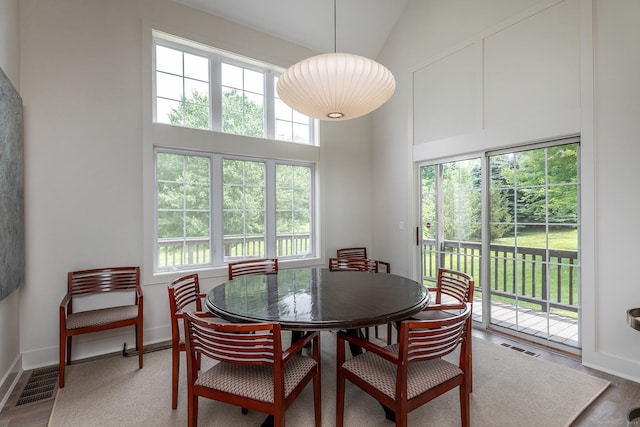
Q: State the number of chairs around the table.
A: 6